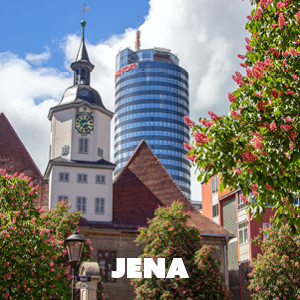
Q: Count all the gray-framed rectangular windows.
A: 9